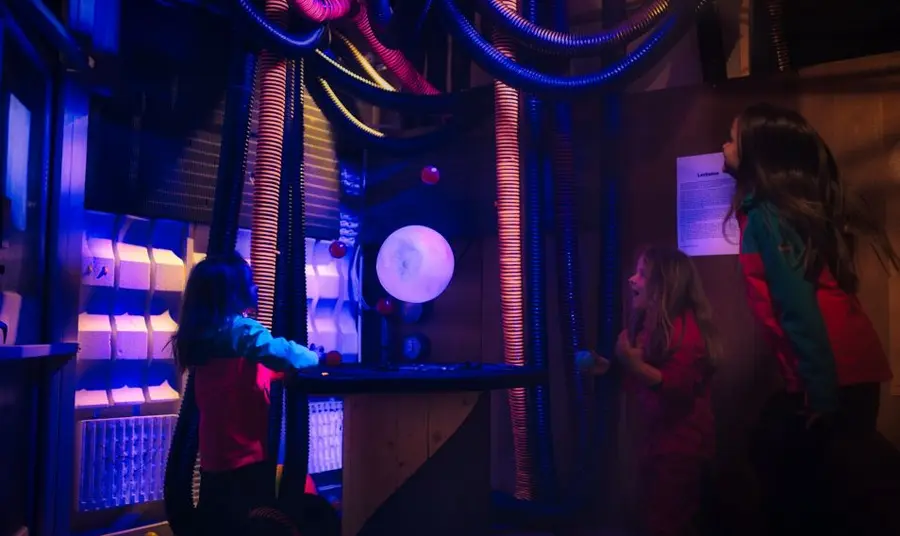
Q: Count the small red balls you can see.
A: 4